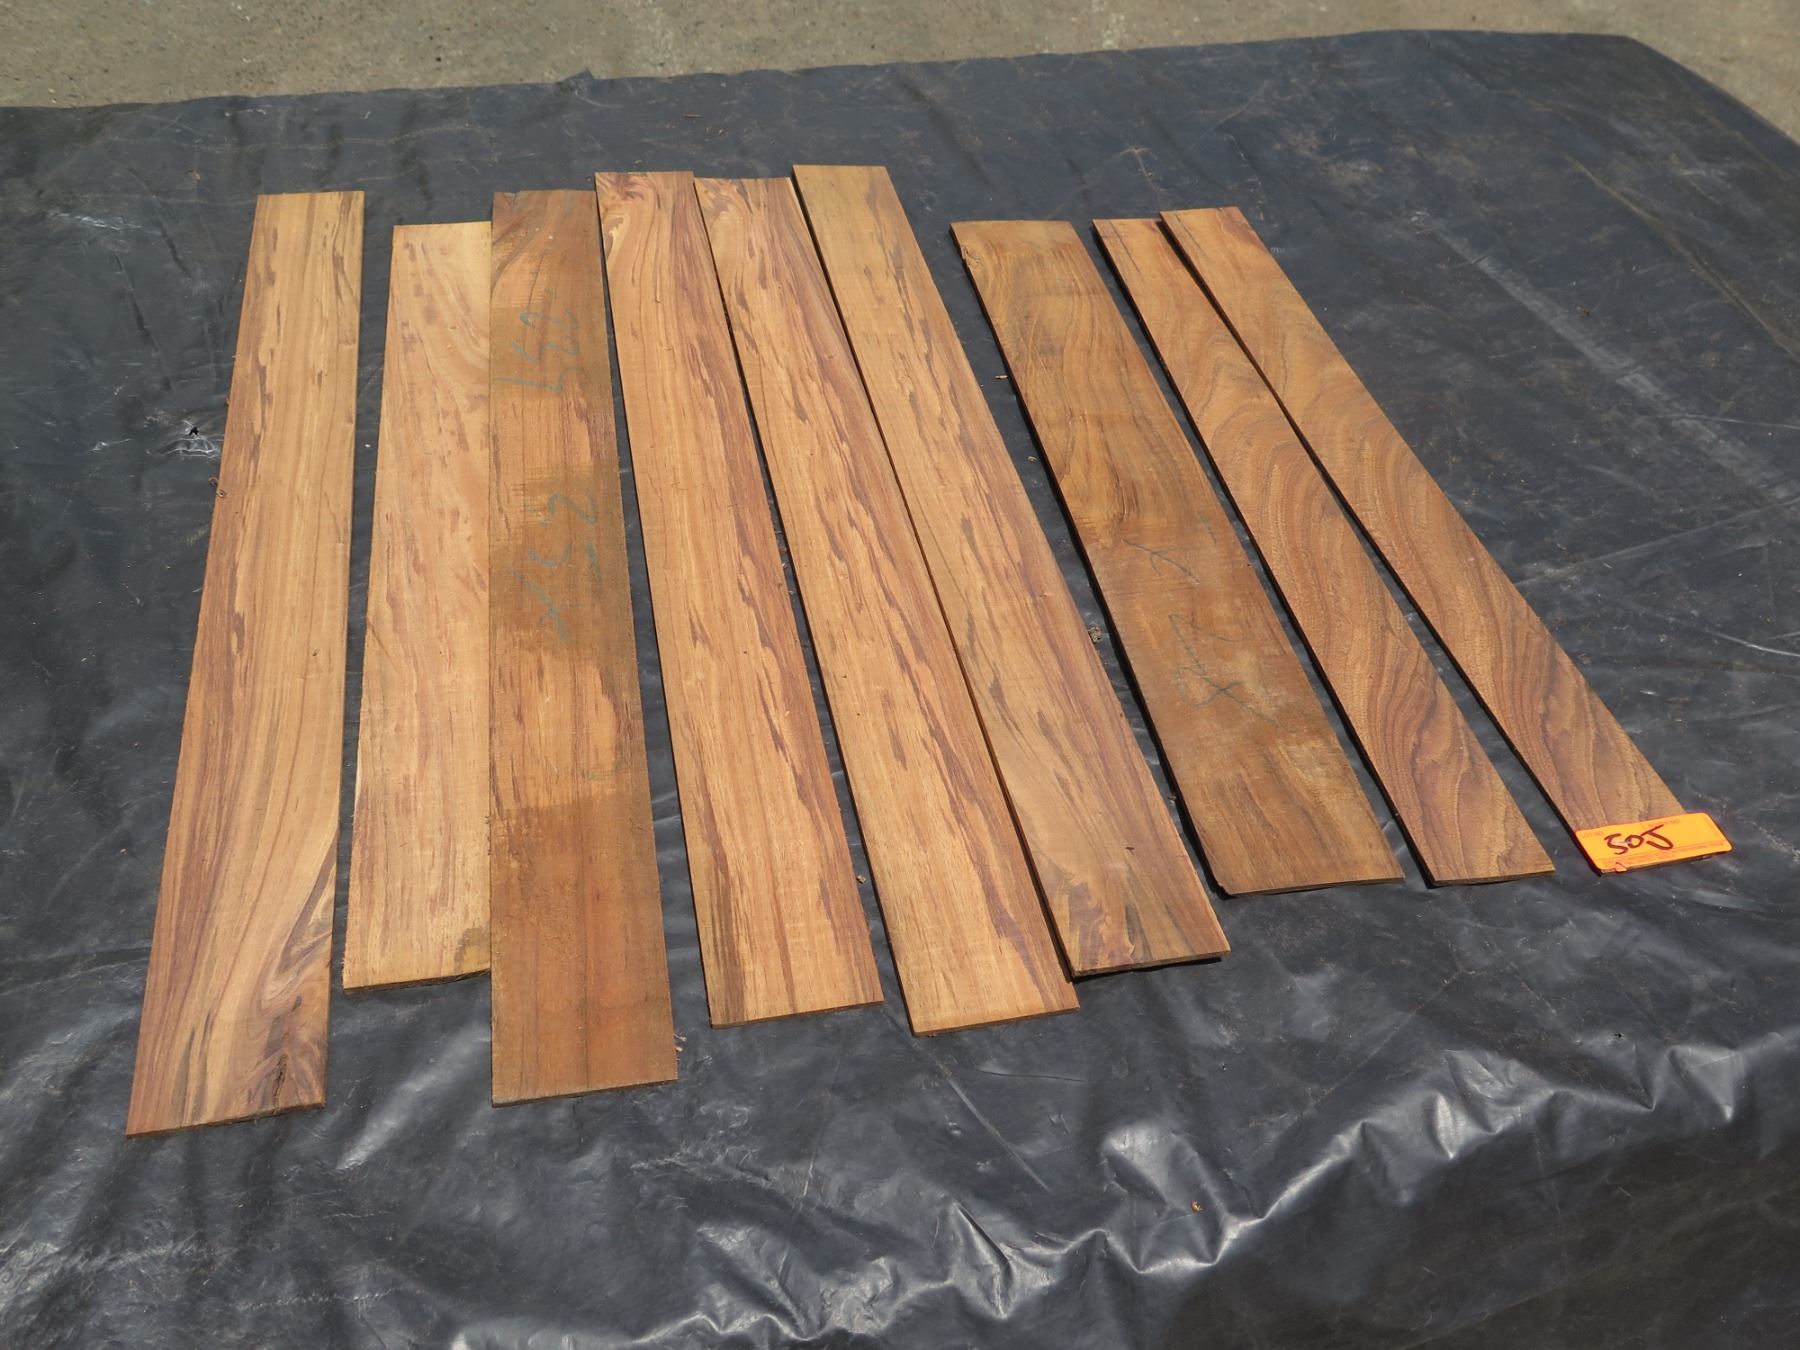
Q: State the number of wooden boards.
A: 9